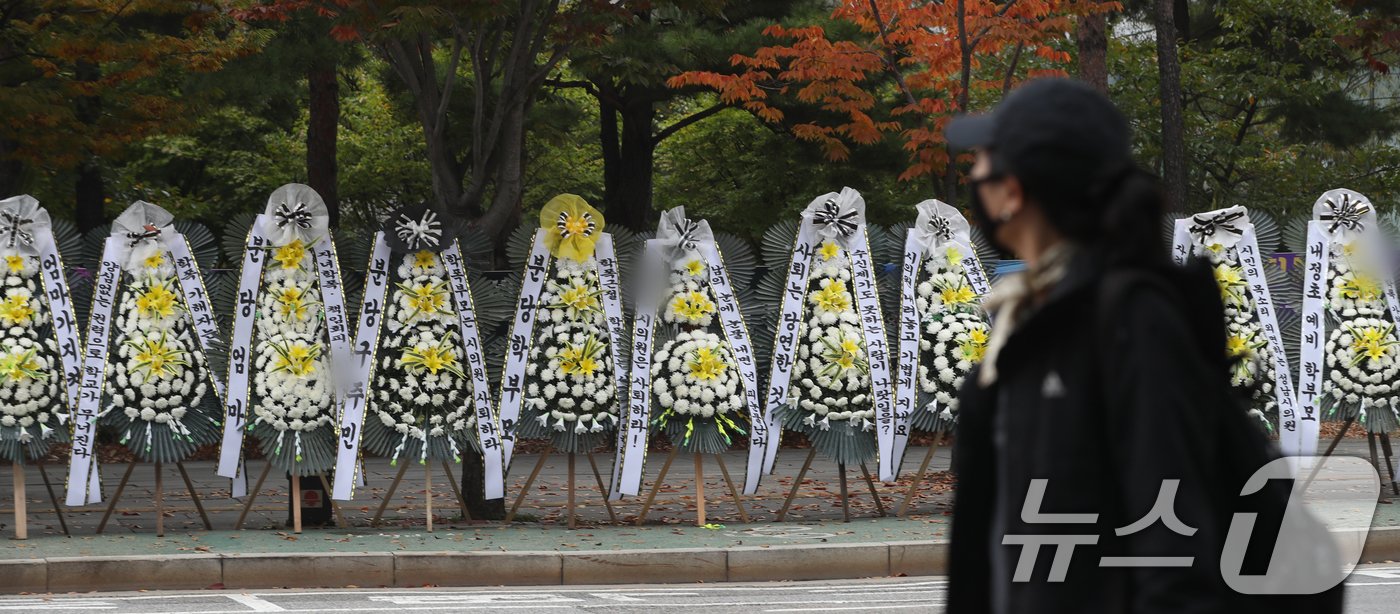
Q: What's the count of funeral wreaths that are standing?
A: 10